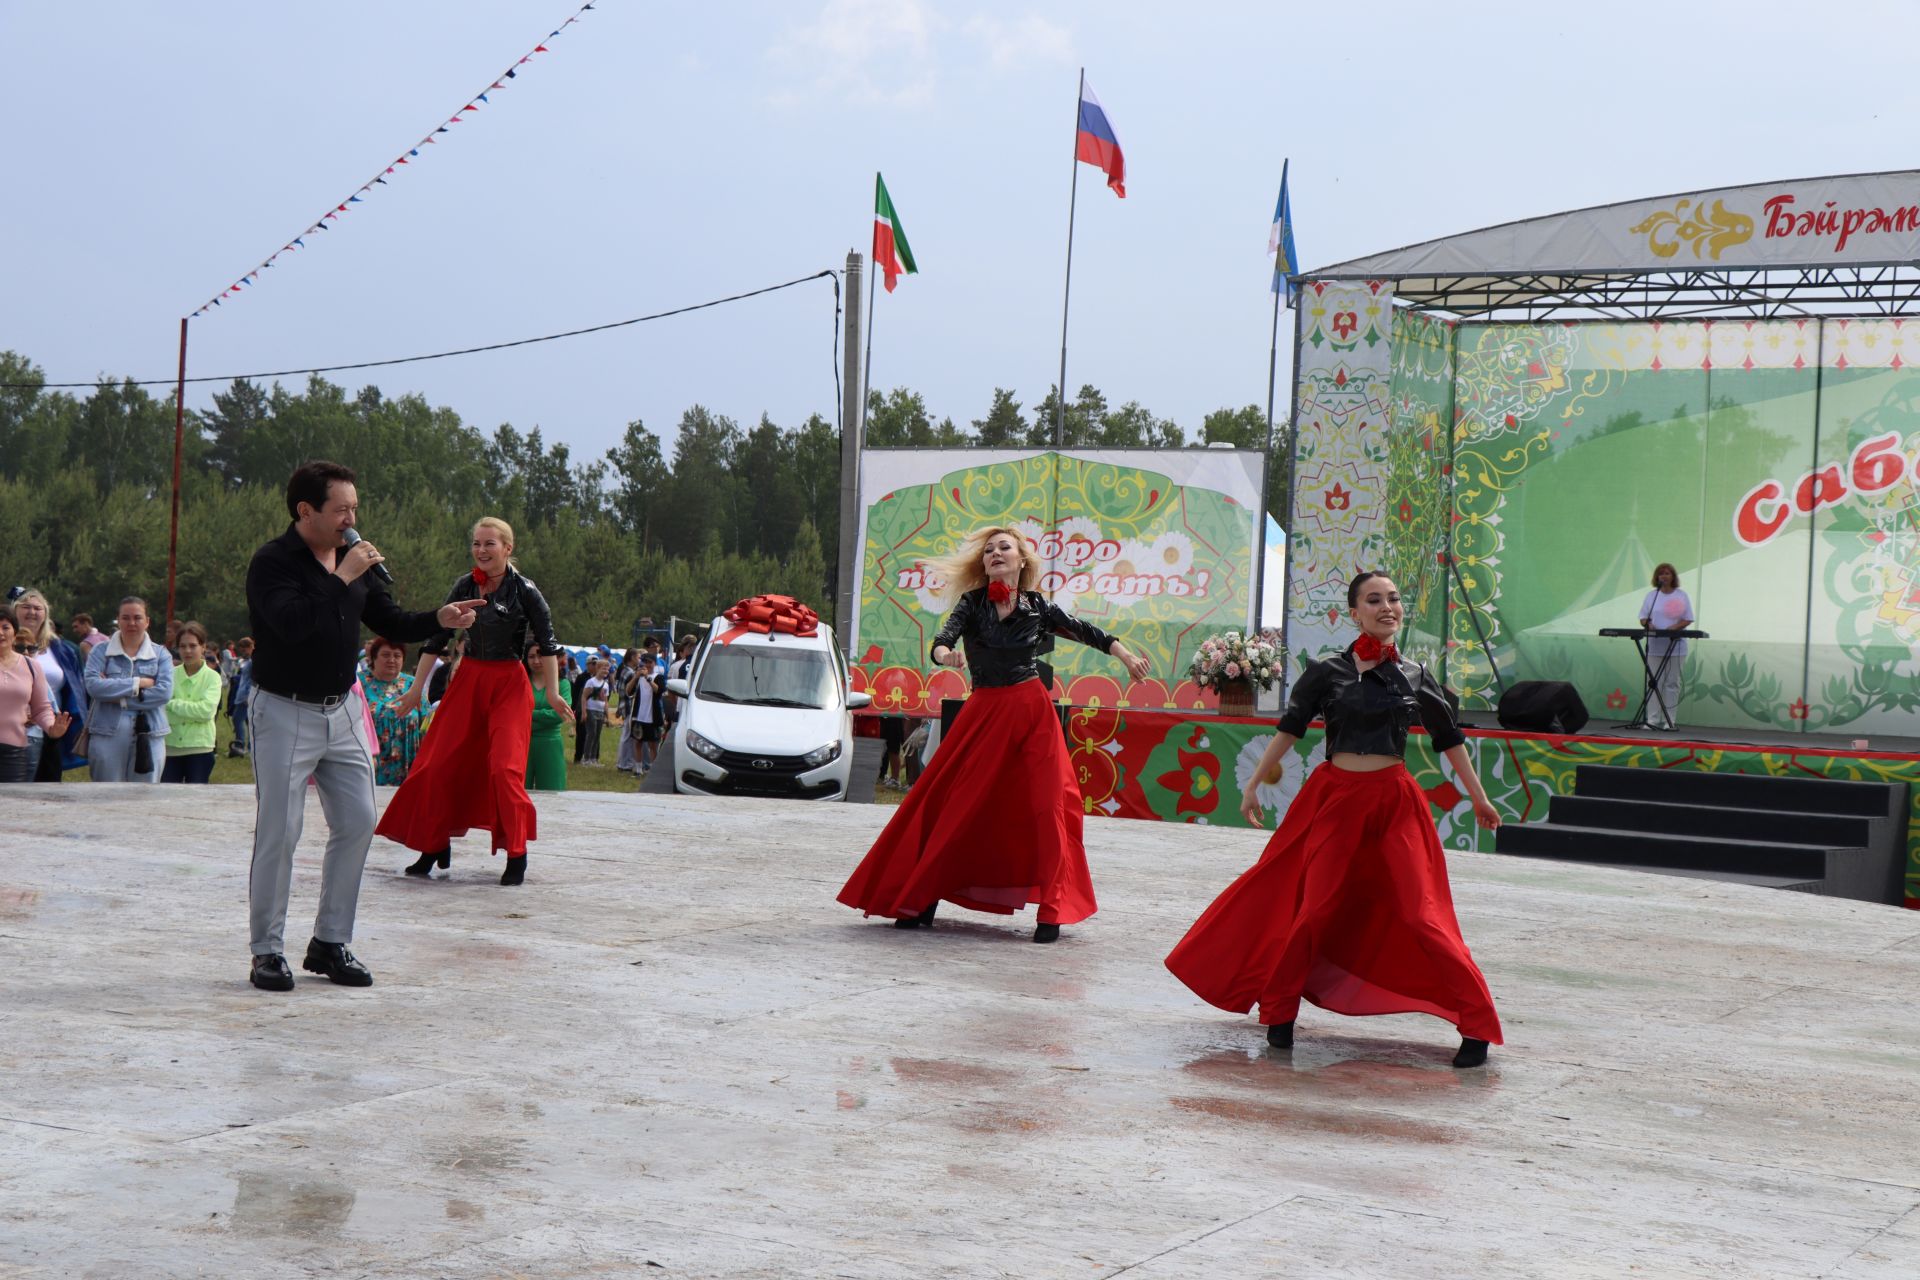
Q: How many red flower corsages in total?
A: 3